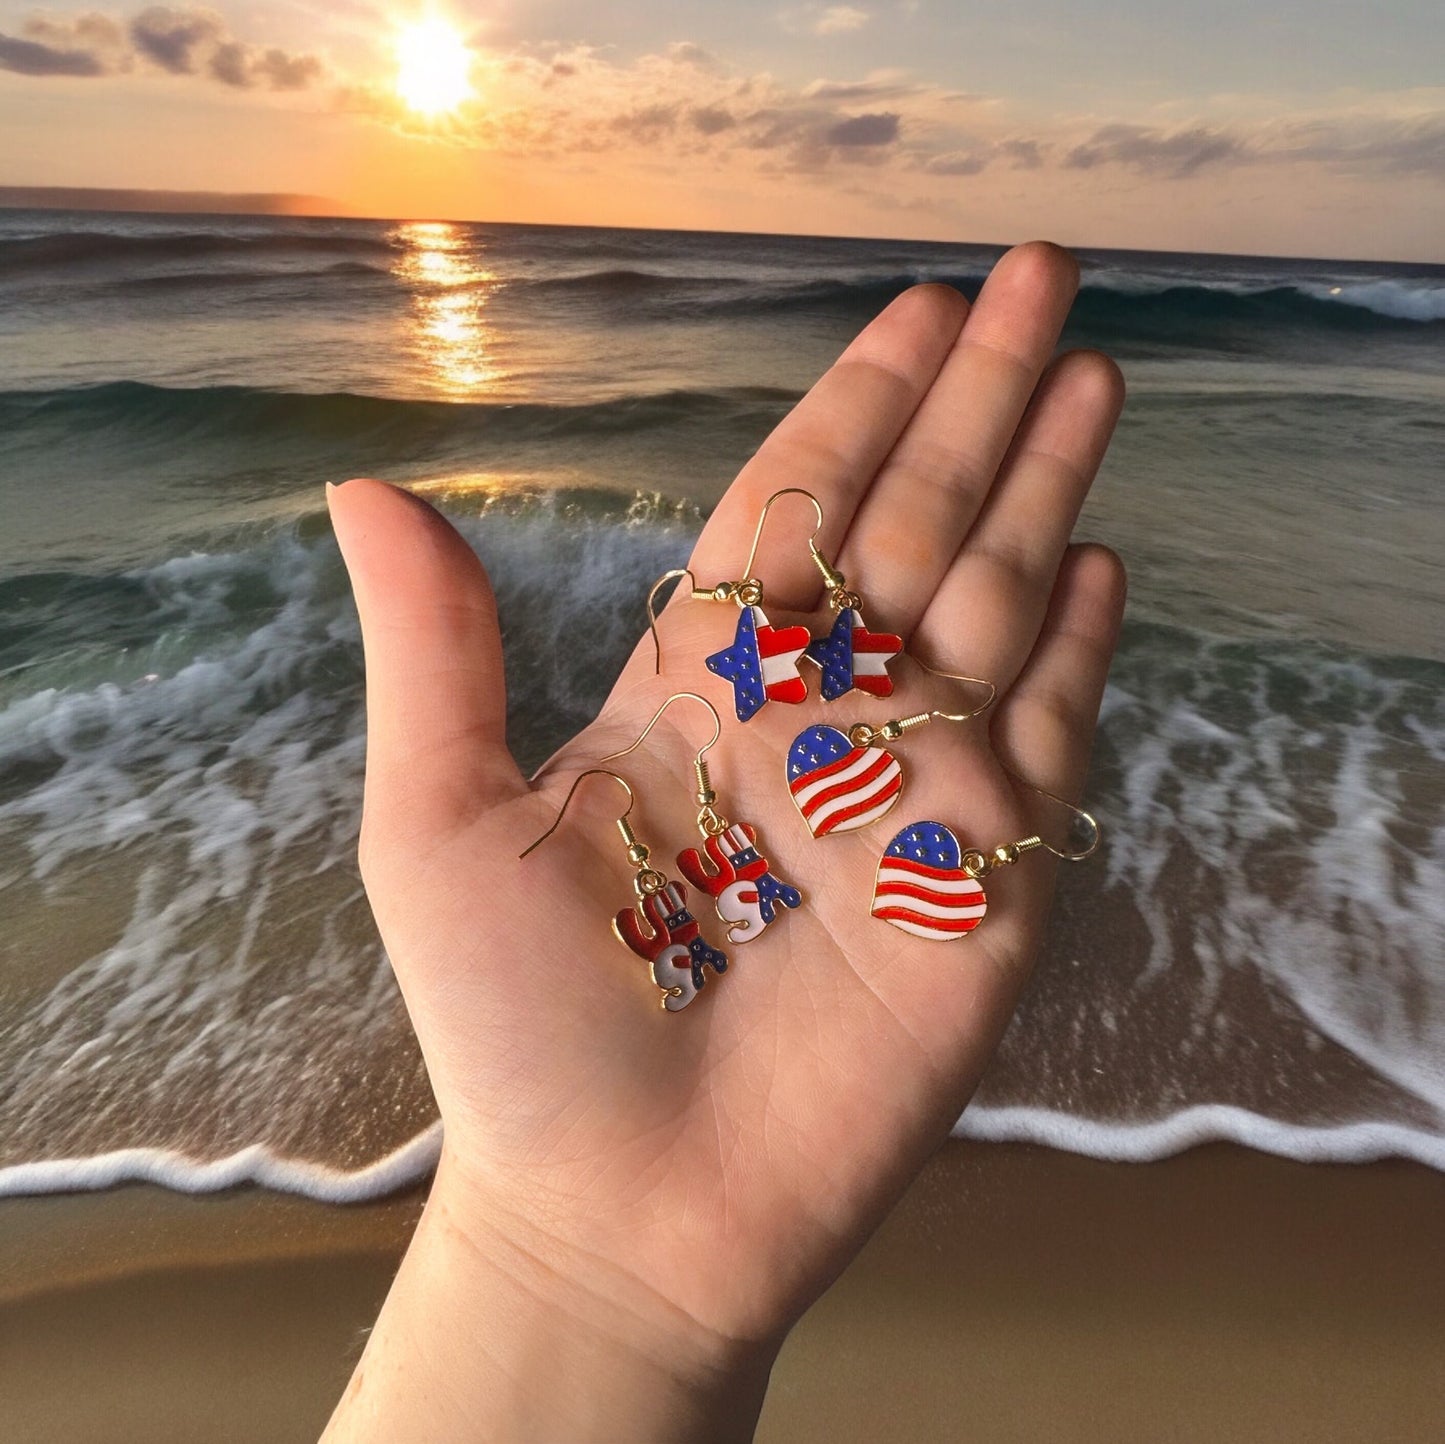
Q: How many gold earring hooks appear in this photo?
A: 6